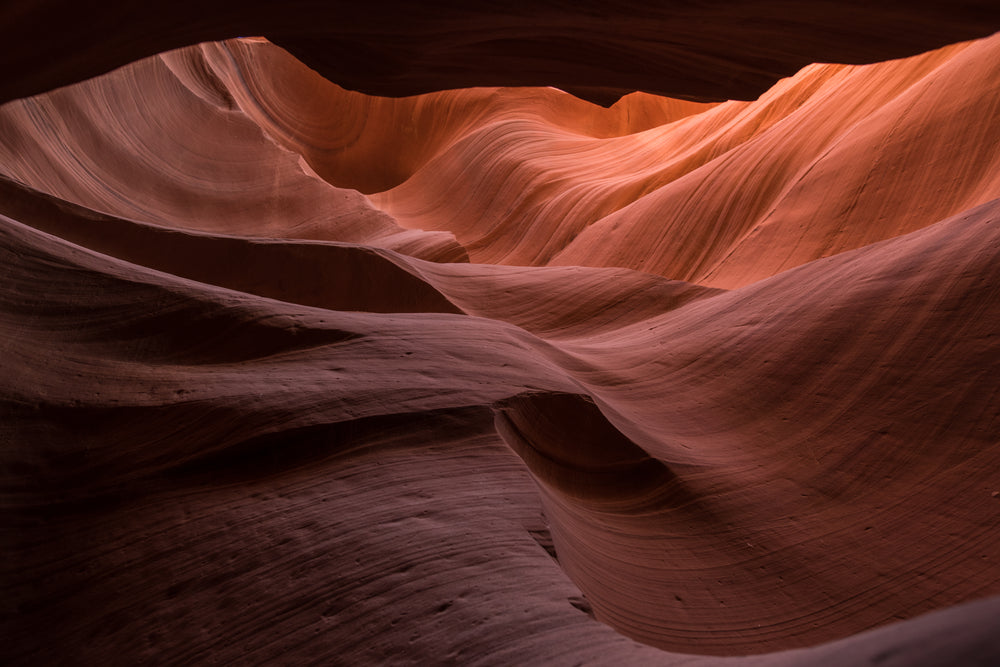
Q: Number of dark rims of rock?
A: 1